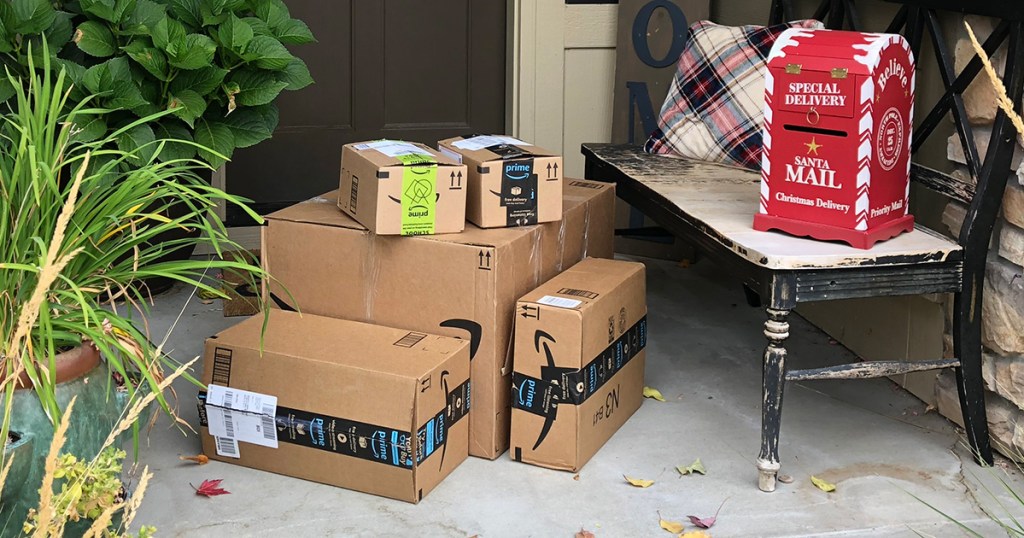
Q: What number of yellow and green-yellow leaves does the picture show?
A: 6